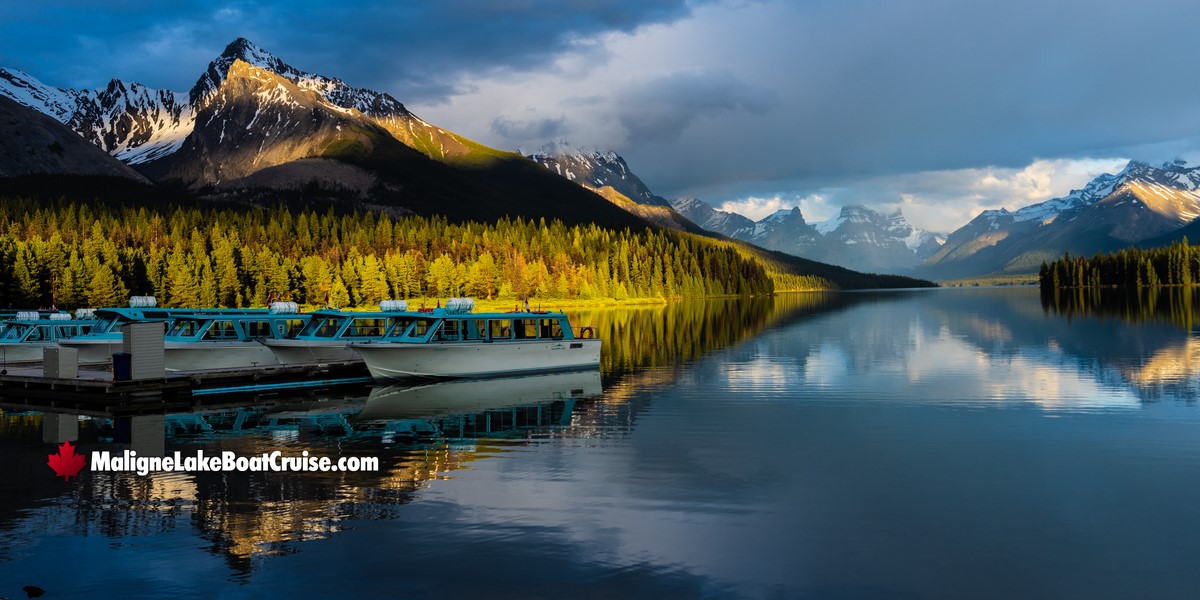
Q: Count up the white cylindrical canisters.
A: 7